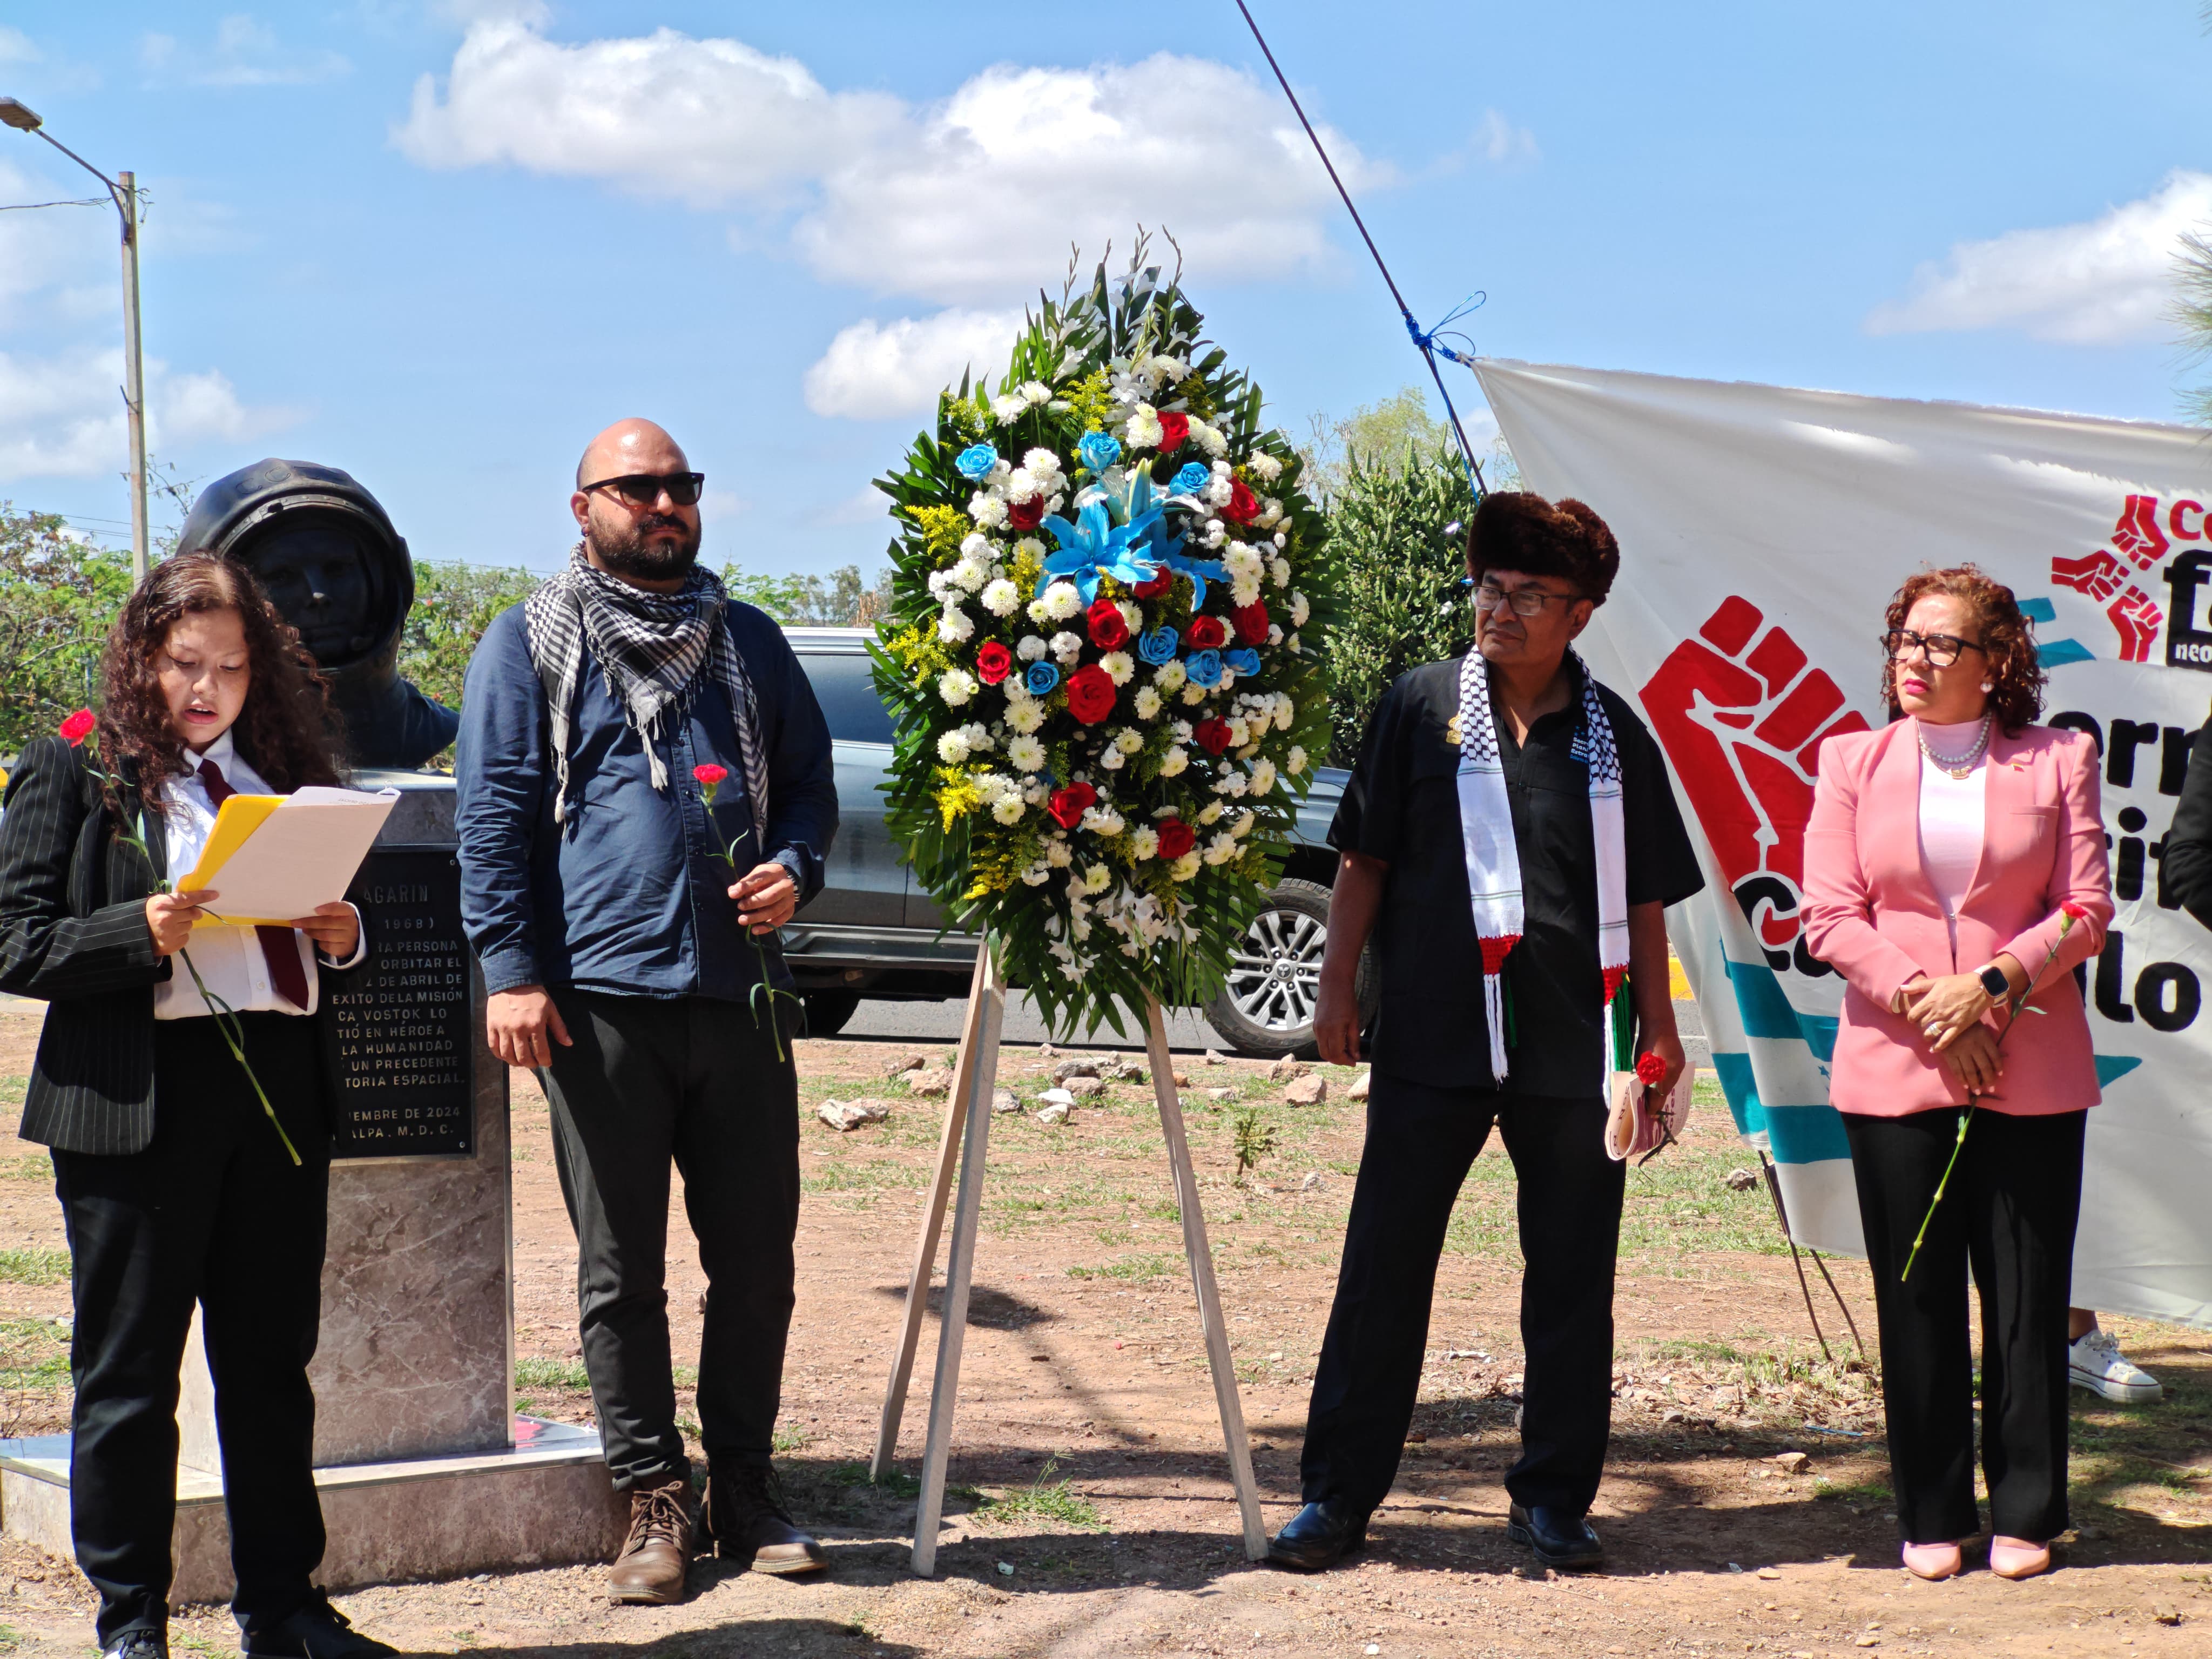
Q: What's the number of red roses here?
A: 12